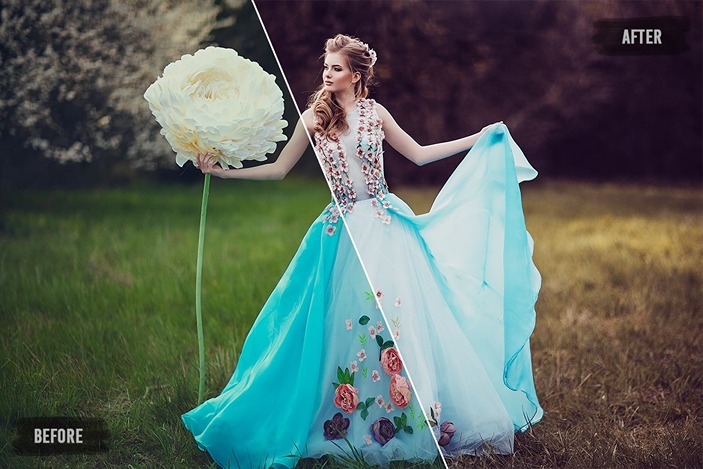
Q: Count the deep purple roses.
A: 3